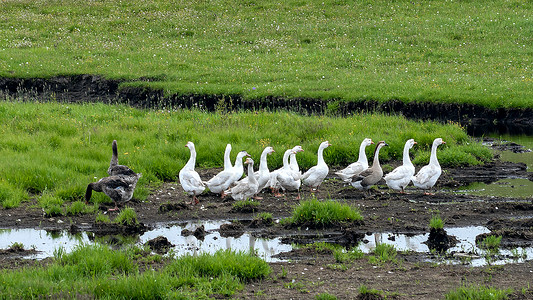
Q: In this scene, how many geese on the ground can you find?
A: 14